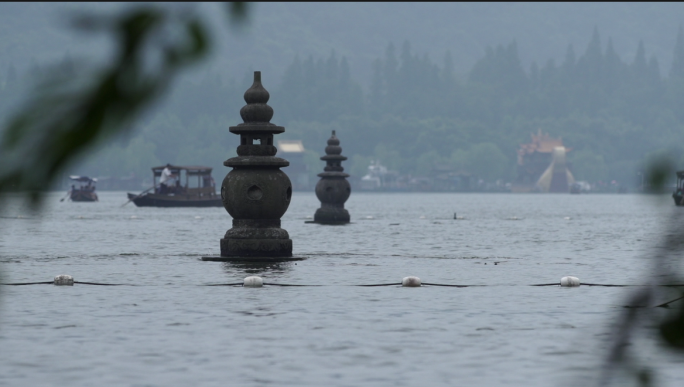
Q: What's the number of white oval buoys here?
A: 4